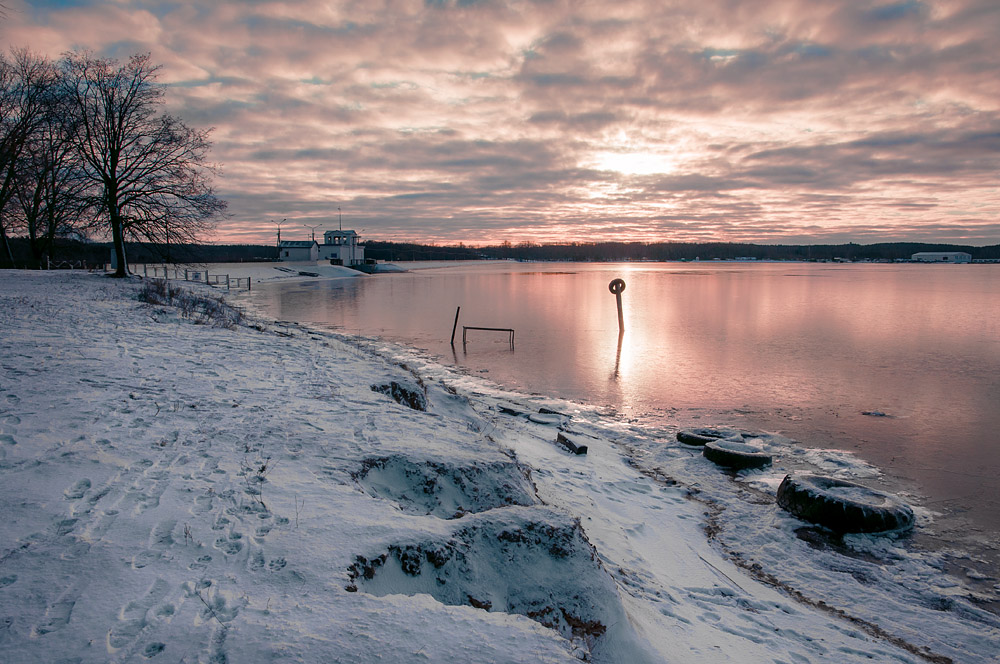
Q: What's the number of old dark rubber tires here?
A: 4